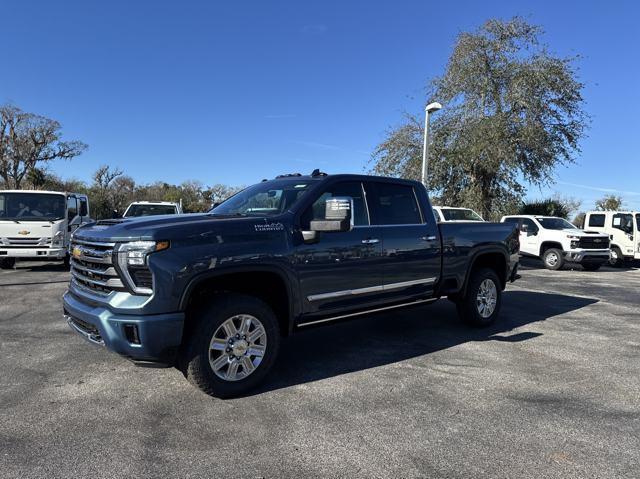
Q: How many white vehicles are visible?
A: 5